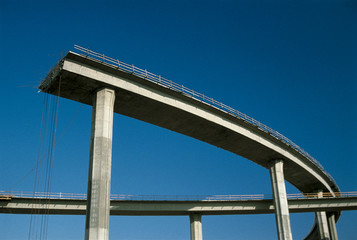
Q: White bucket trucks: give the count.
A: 0